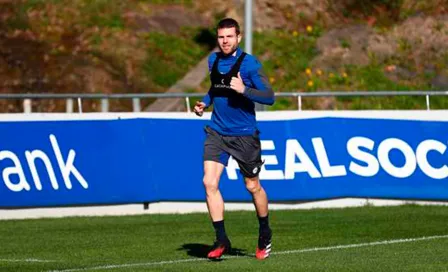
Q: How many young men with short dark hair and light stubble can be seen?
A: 1